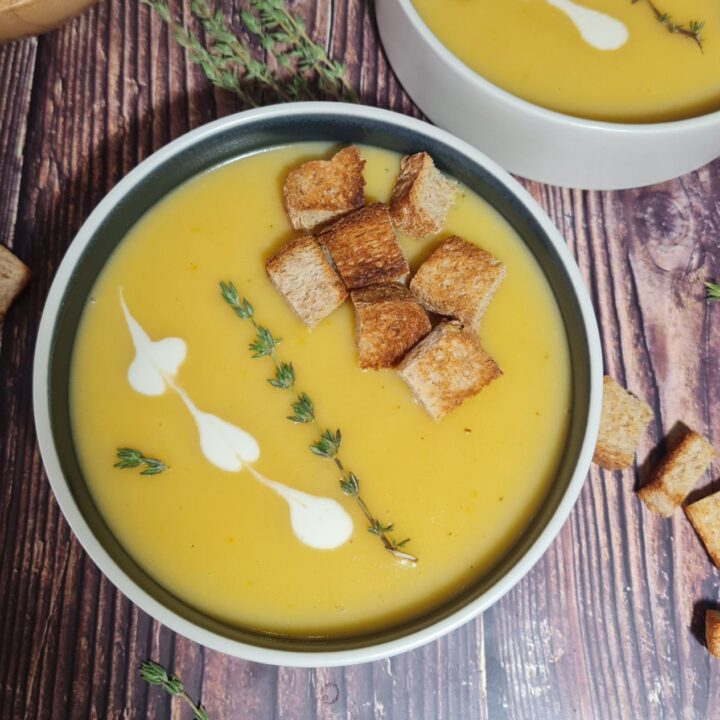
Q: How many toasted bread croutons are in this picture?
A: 12